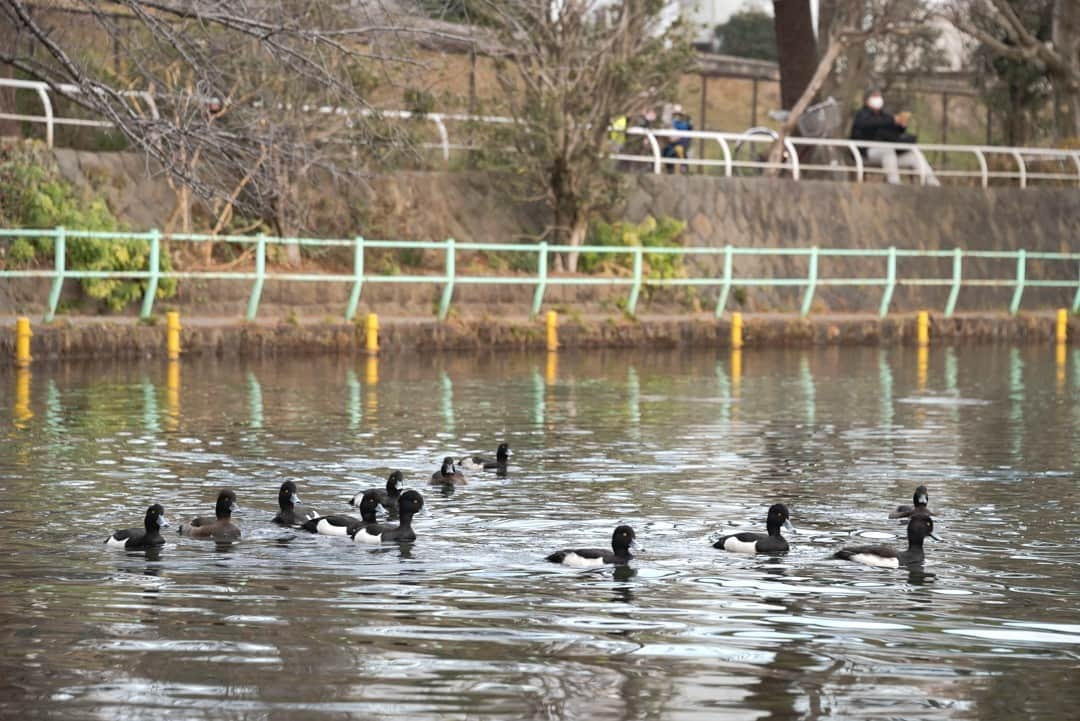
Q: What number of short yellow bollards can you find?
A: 7